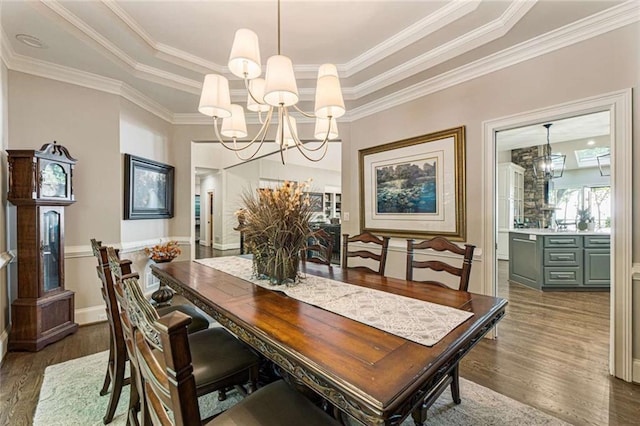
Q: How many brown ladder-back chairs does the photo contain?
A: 6